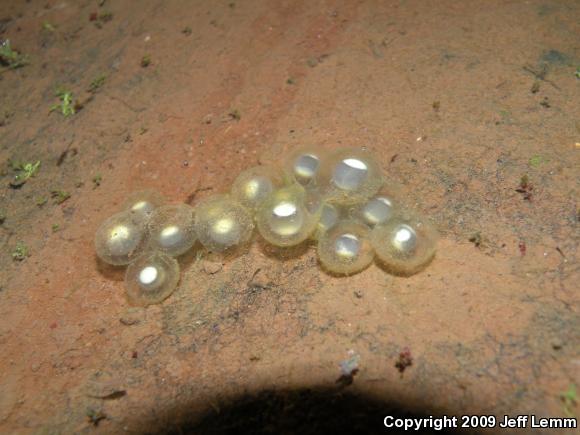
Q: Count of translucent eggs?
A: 13